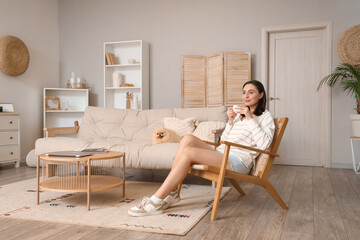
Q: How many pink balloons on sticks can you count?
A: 0